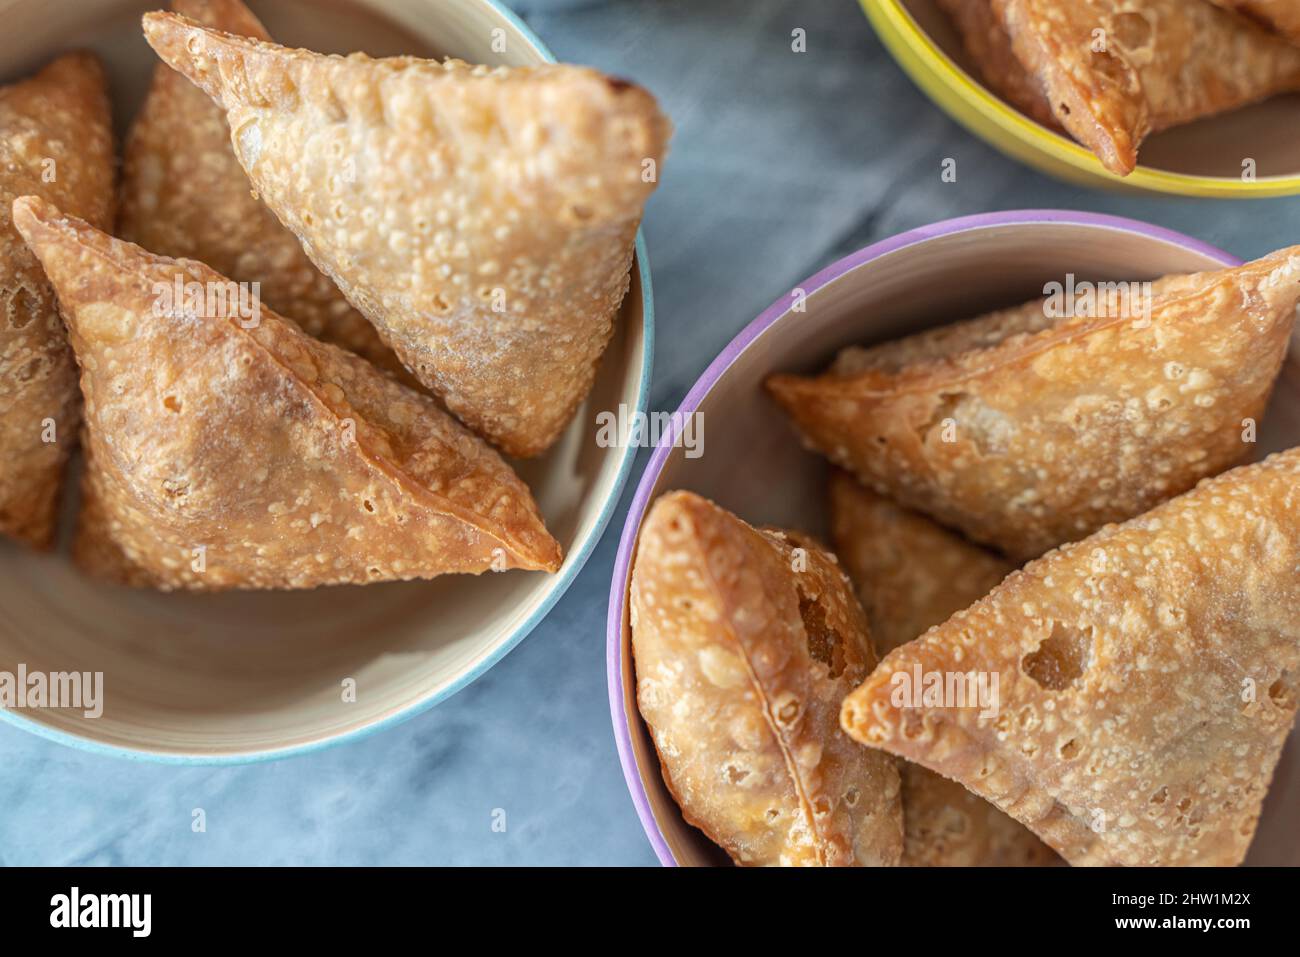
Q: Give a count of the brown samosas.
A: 11